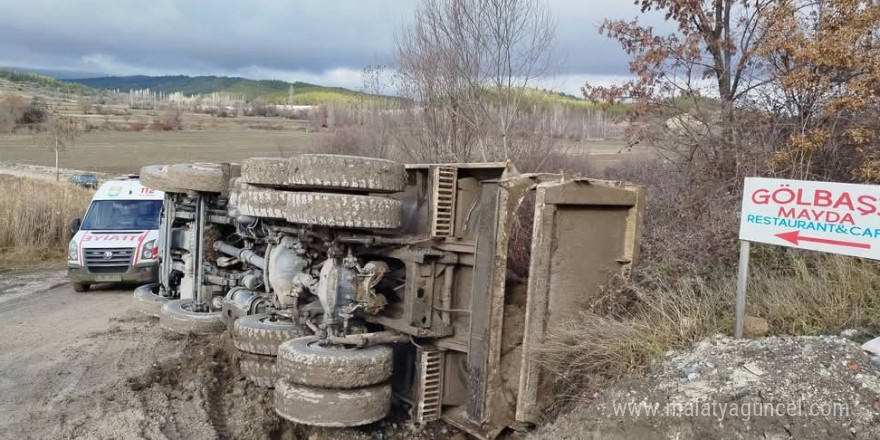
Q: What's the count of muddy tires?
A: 12